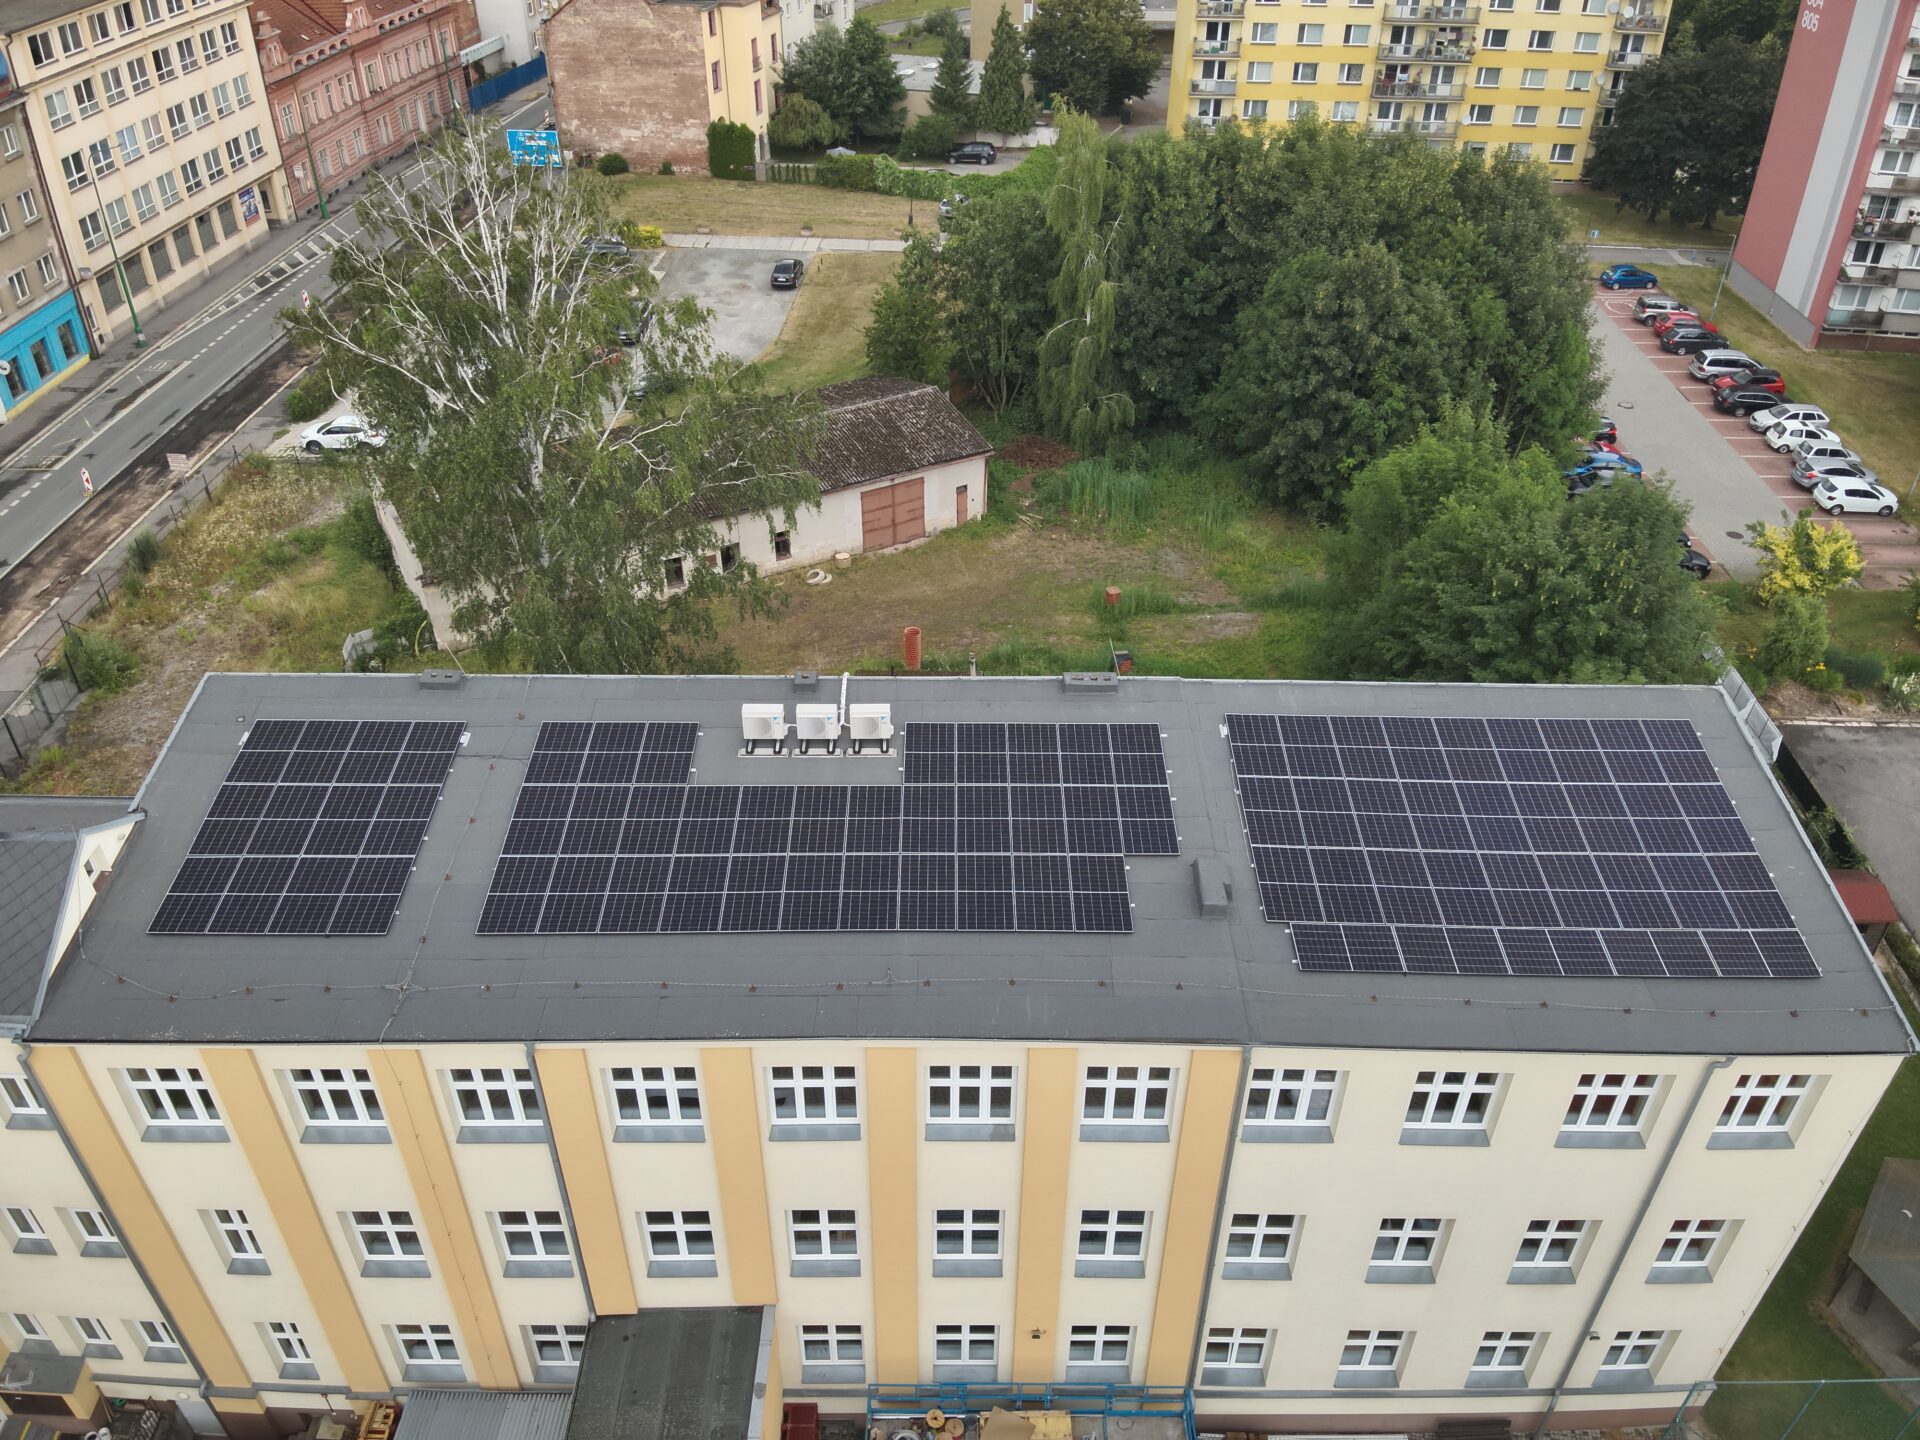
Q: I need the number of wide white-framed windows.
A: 11